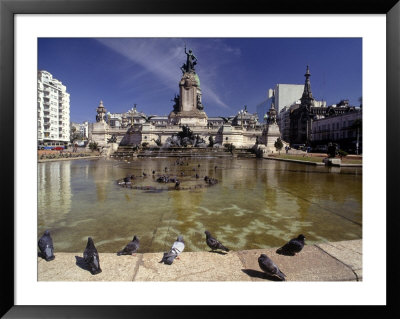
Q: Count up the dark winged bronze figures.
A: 2